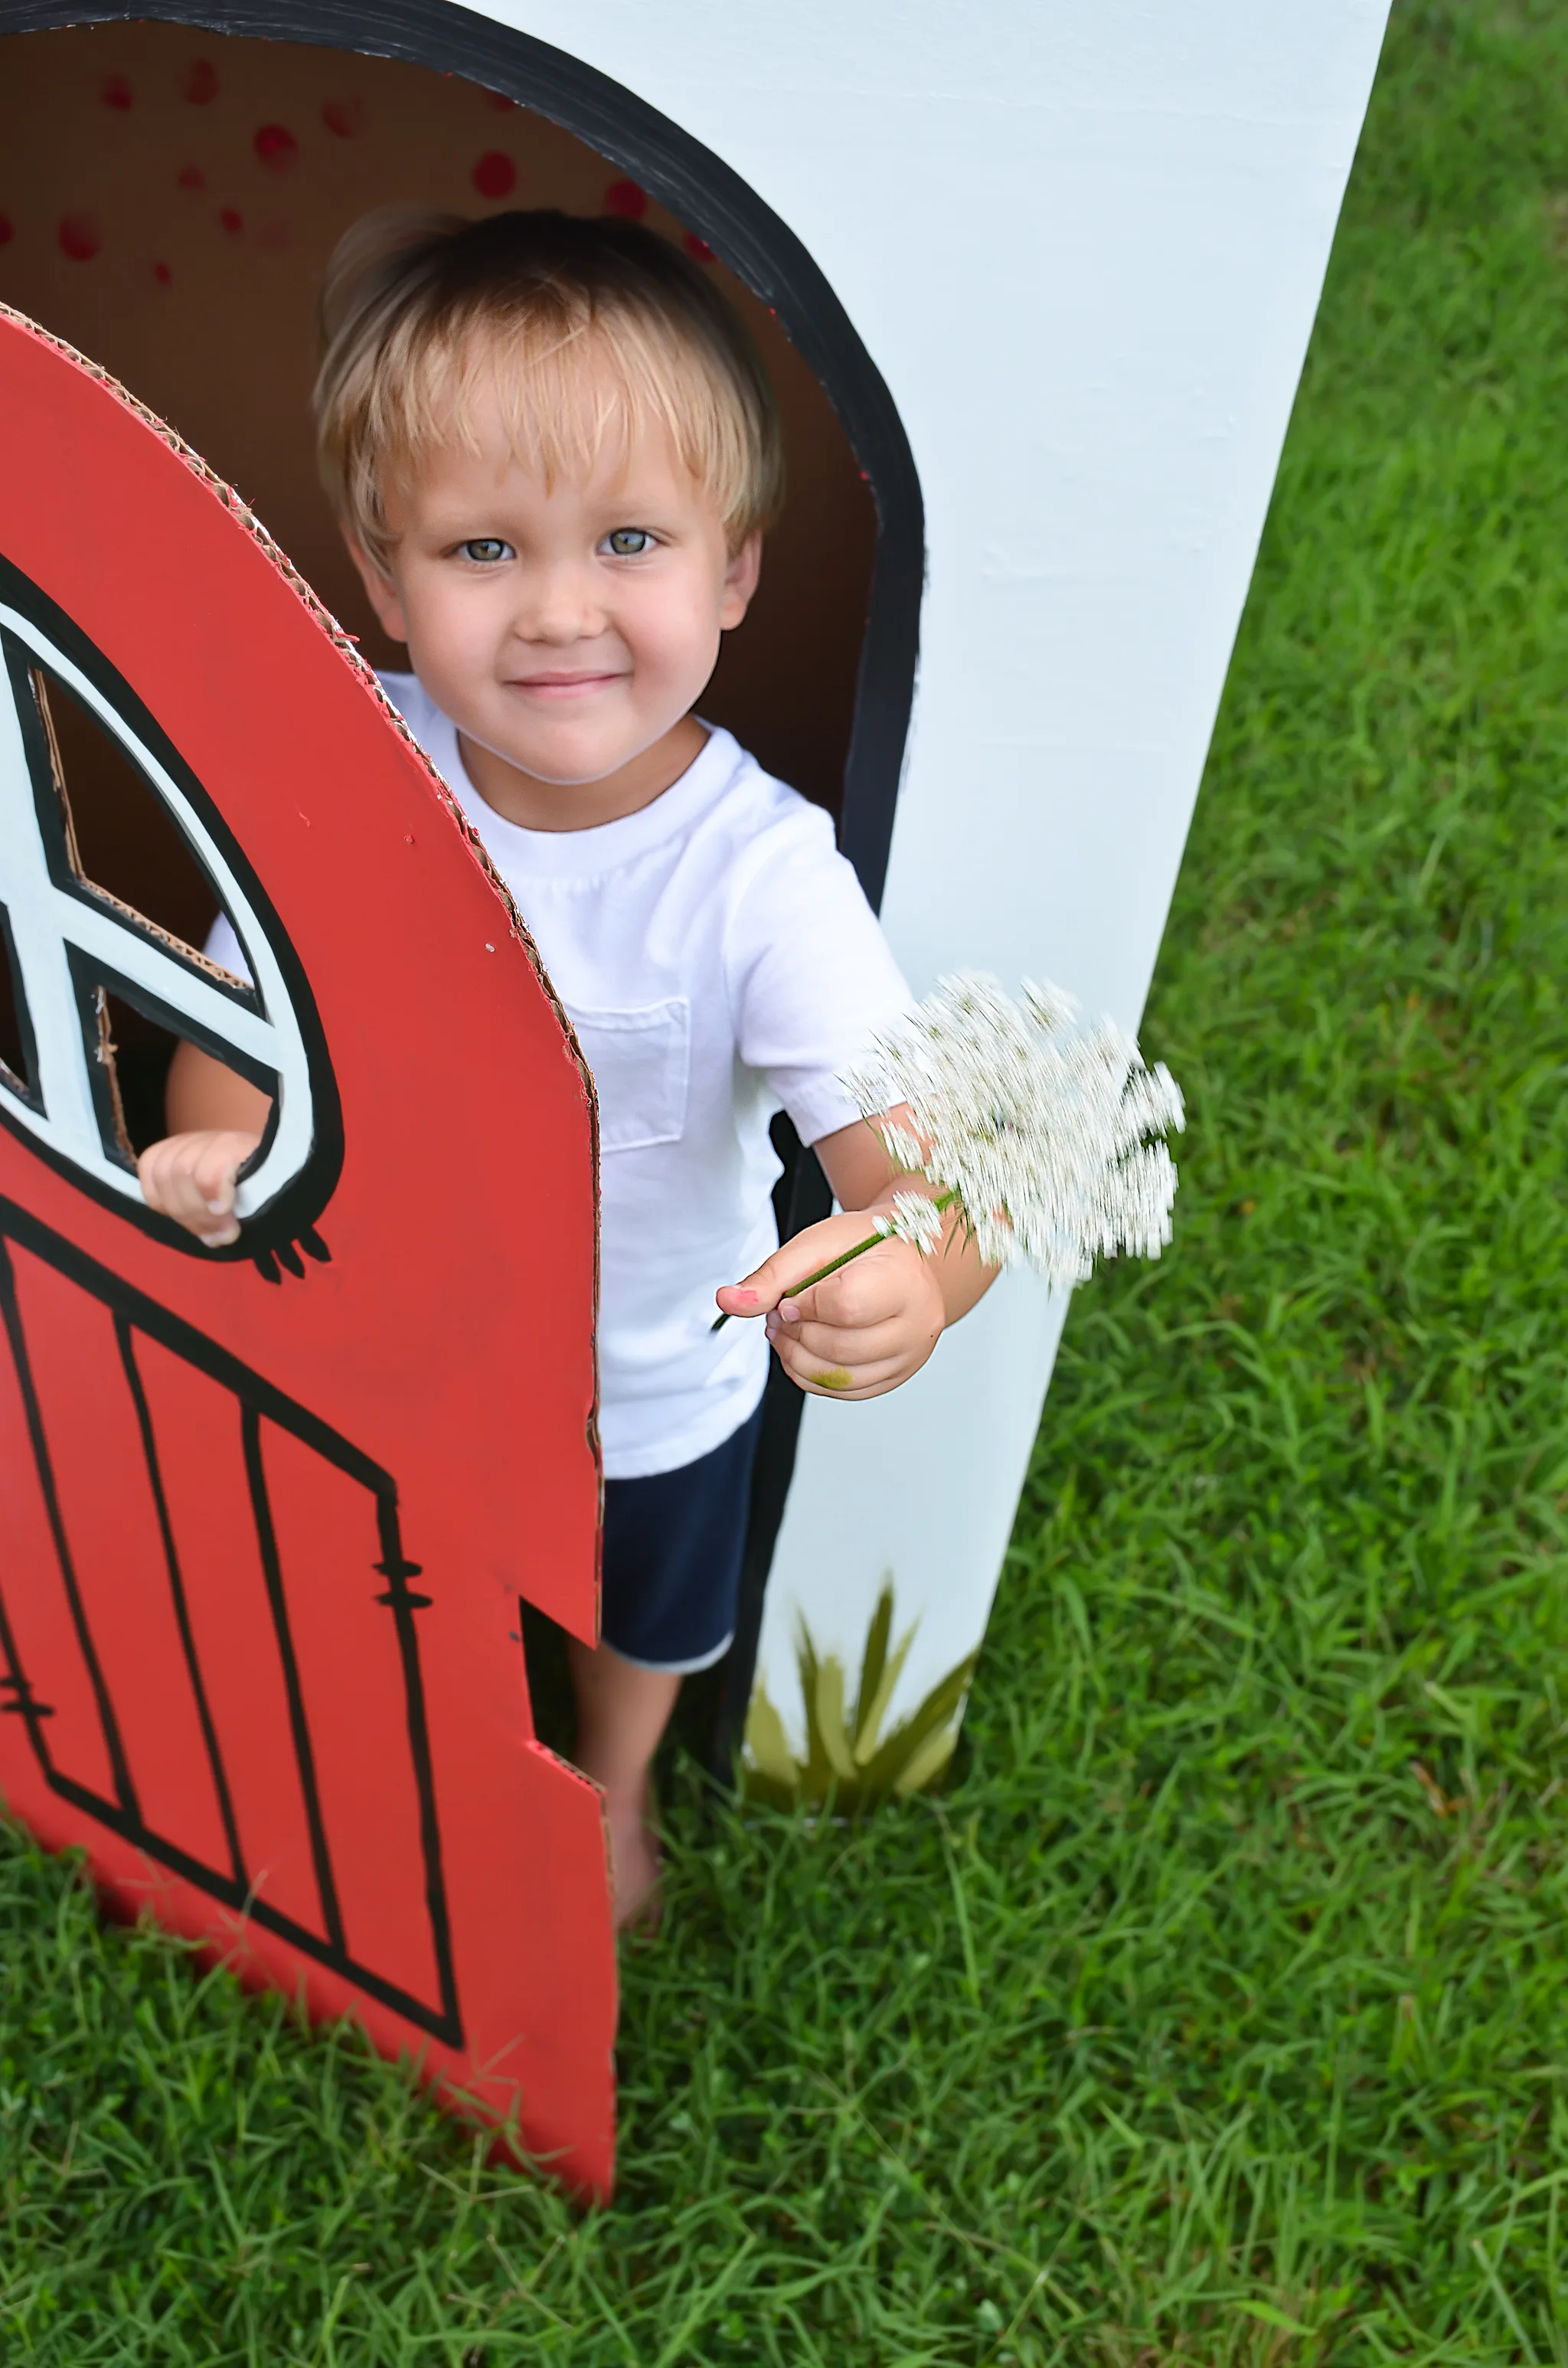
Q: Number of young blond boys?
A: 1